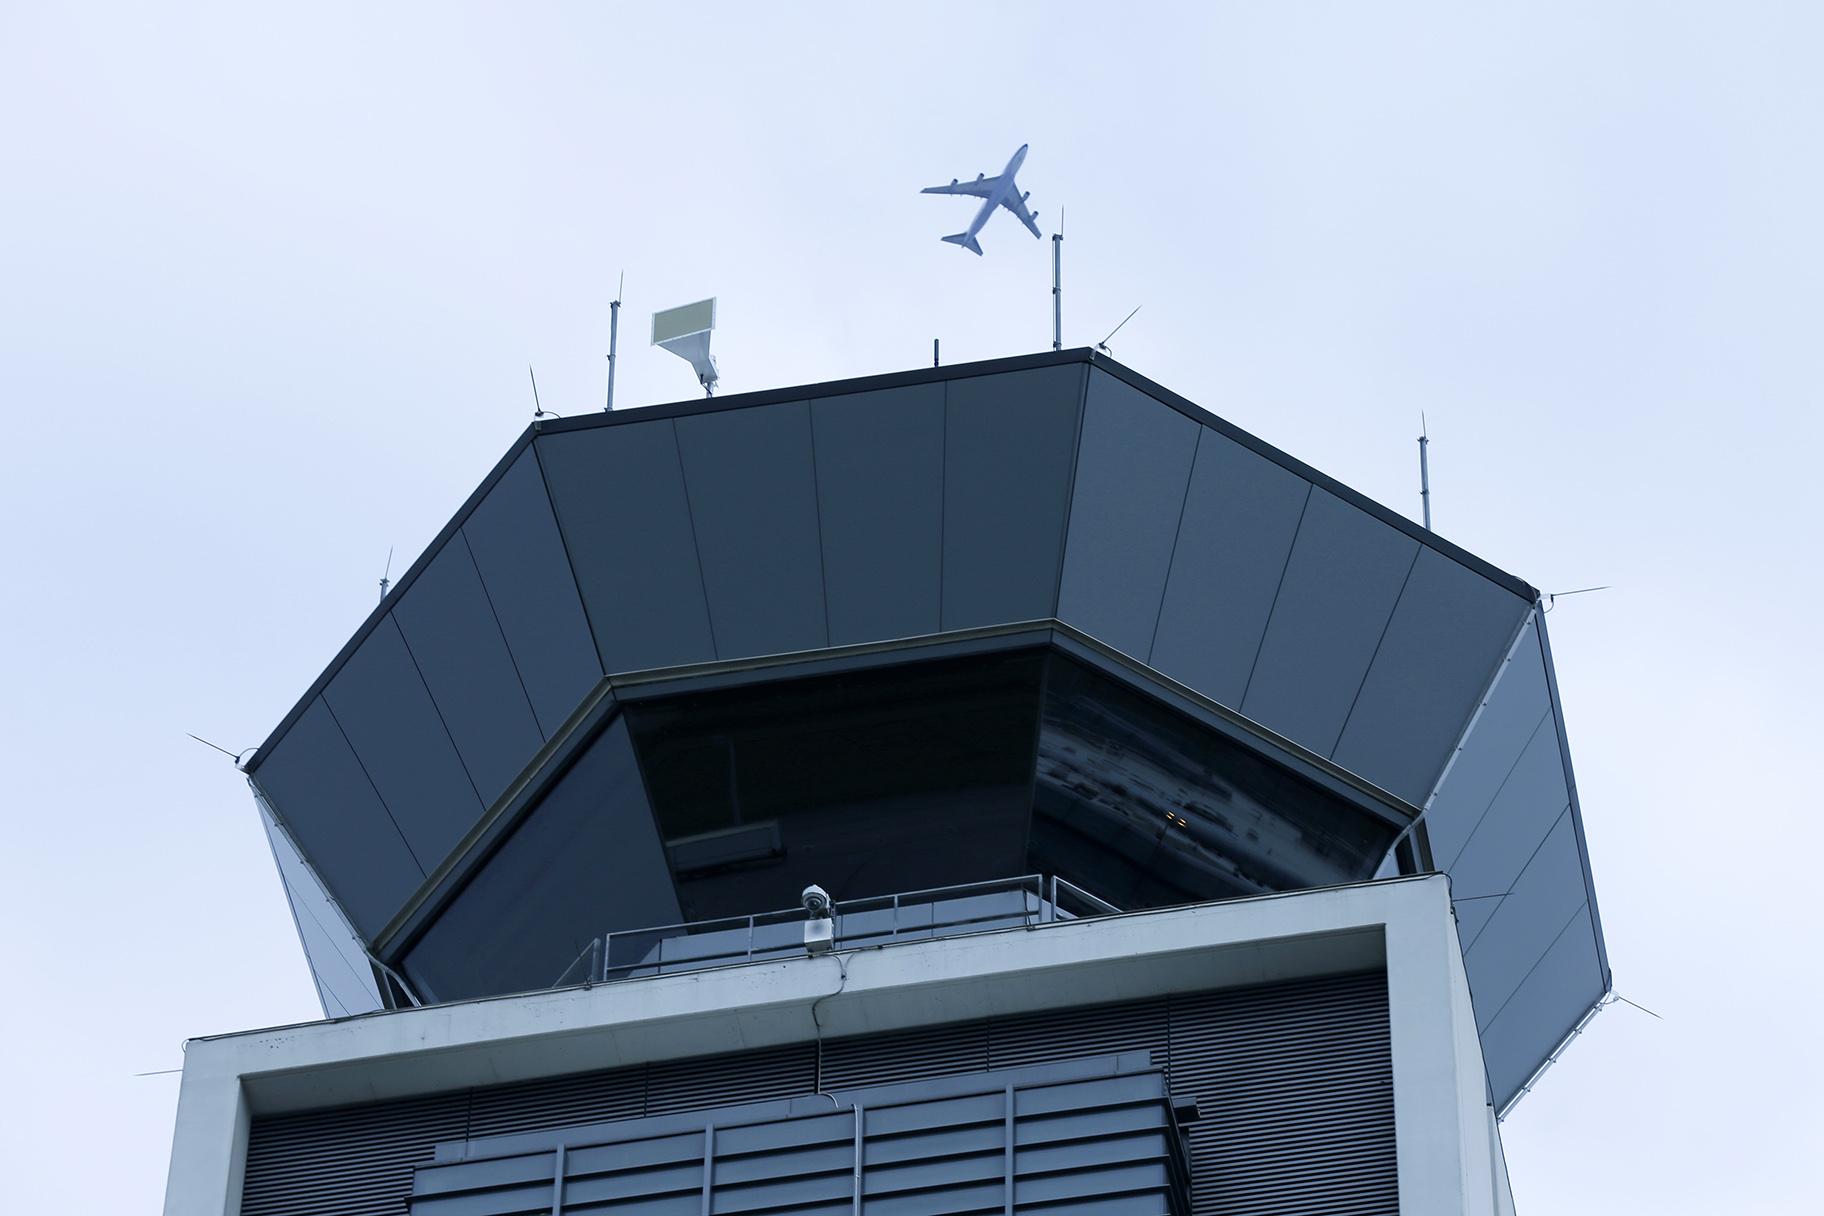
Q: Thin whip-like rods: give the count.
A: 11